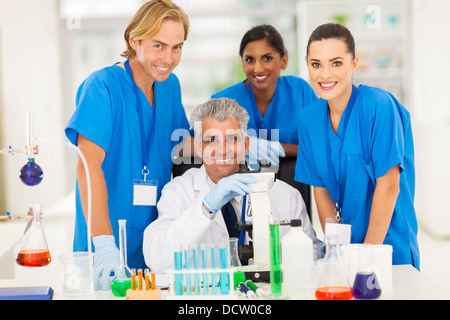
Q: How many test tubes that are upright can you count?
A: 10